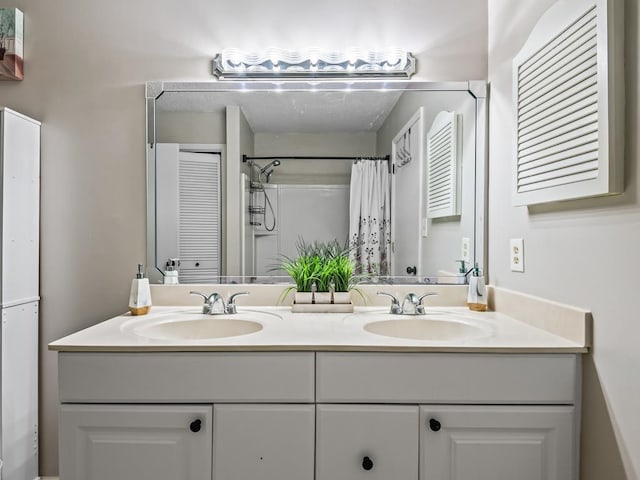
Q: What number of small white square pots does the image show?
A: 3